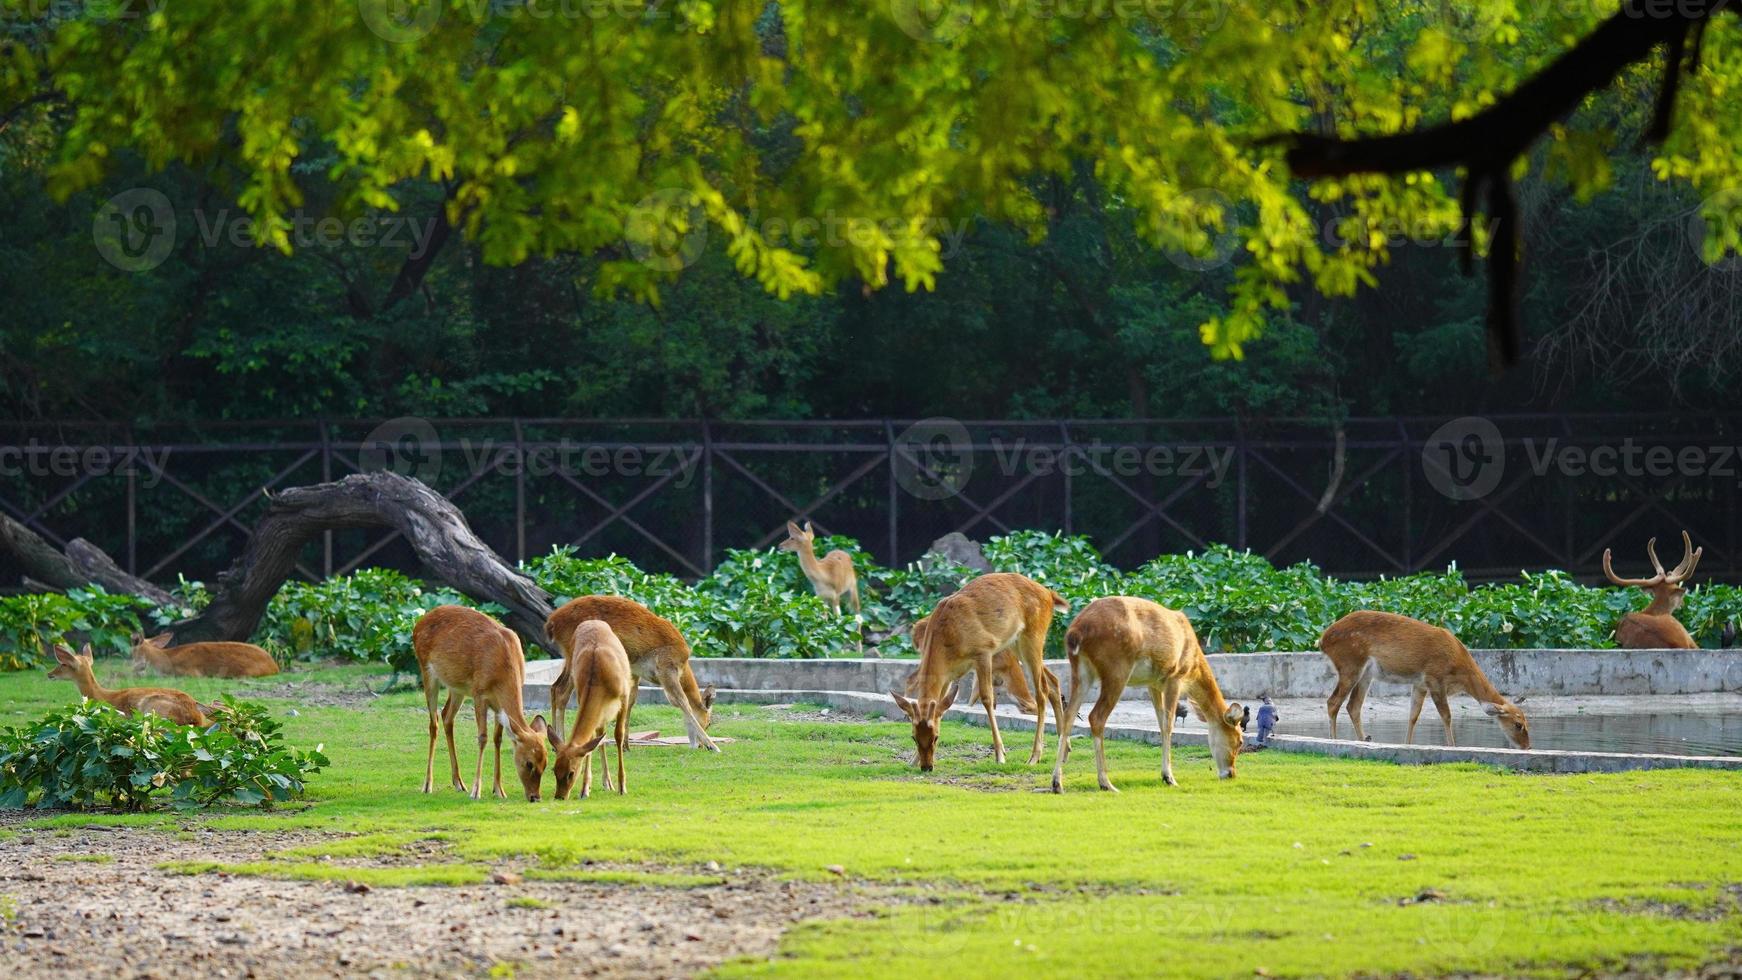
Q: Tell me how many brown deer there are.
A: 11